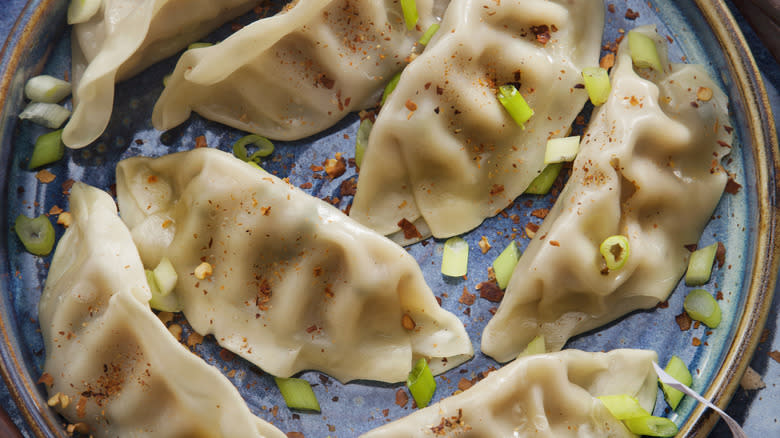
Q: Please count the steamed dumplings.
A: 7